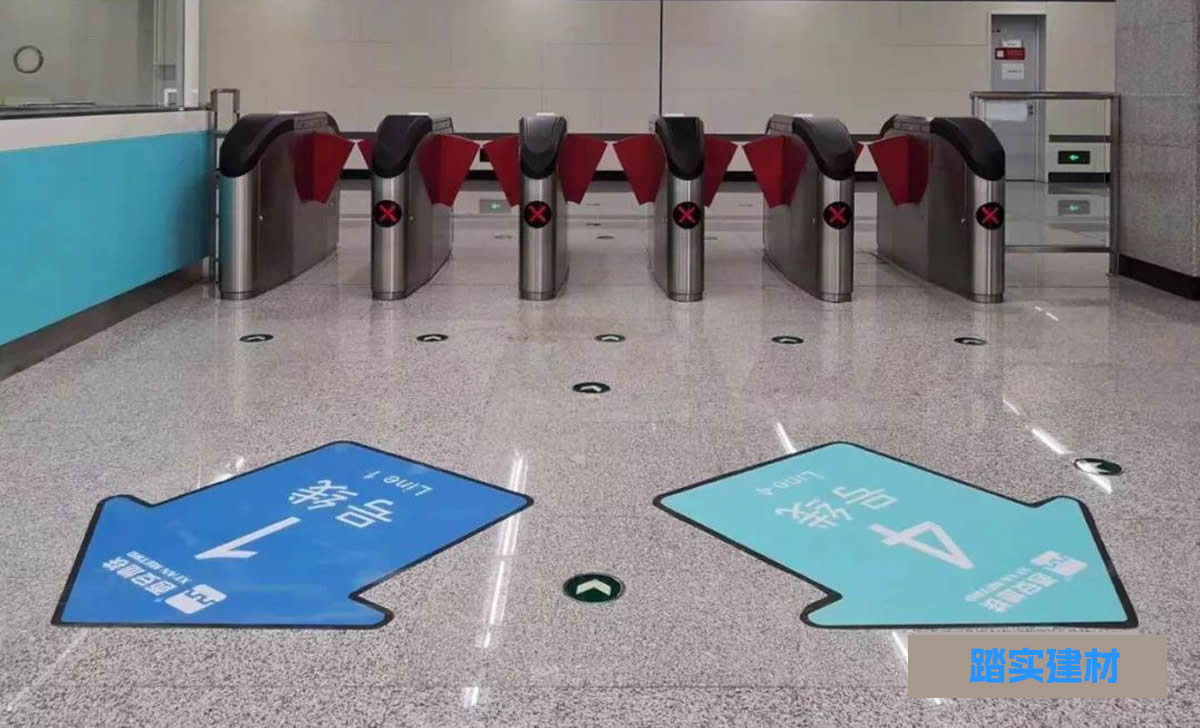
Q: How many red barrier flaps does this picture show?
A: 10